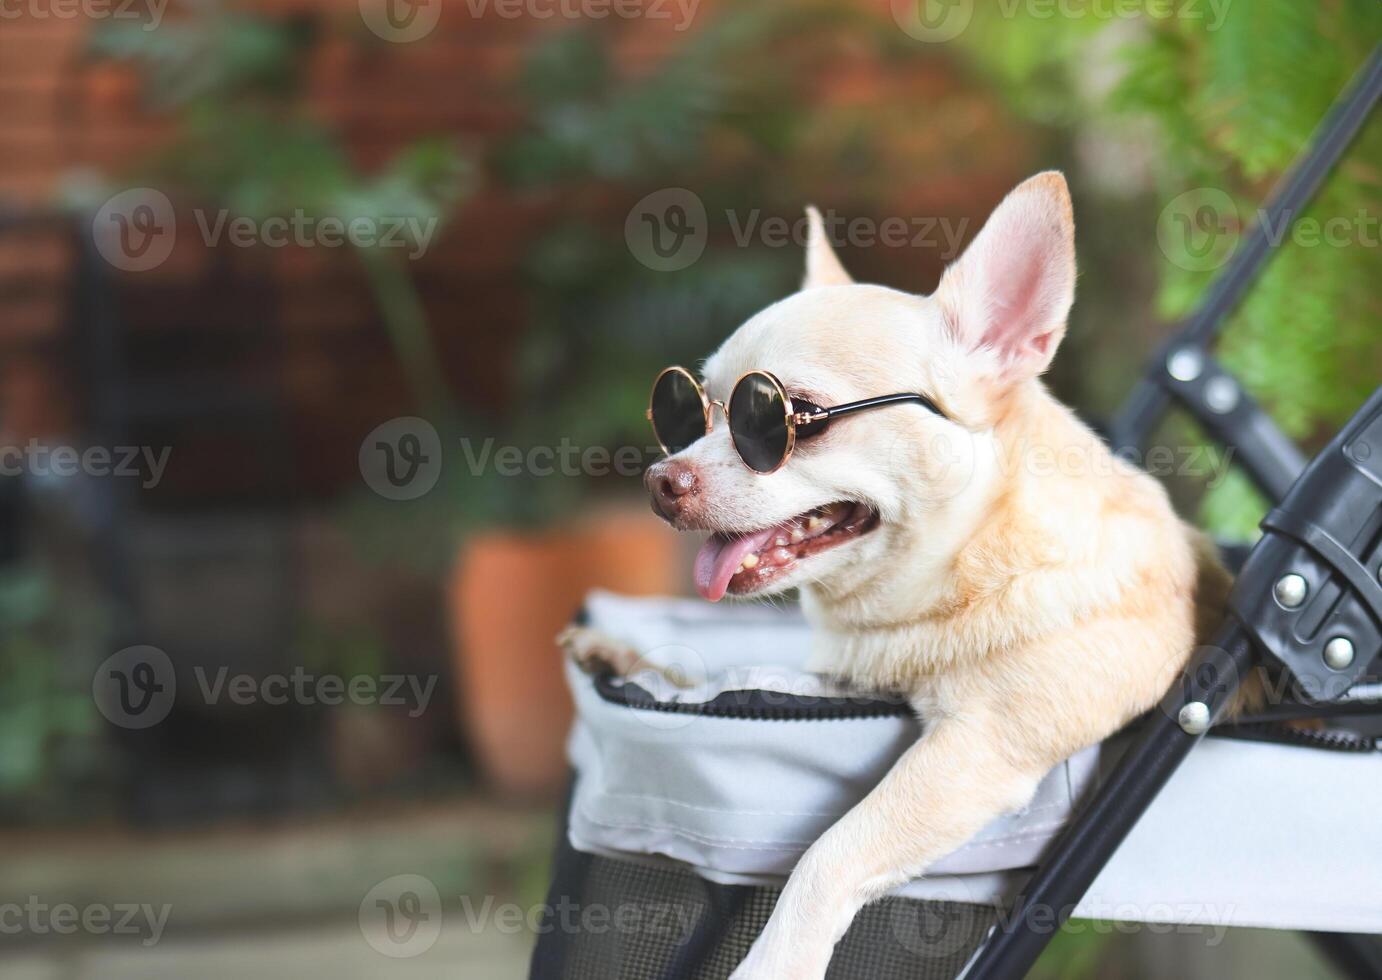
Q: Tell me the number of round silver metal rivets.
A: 5